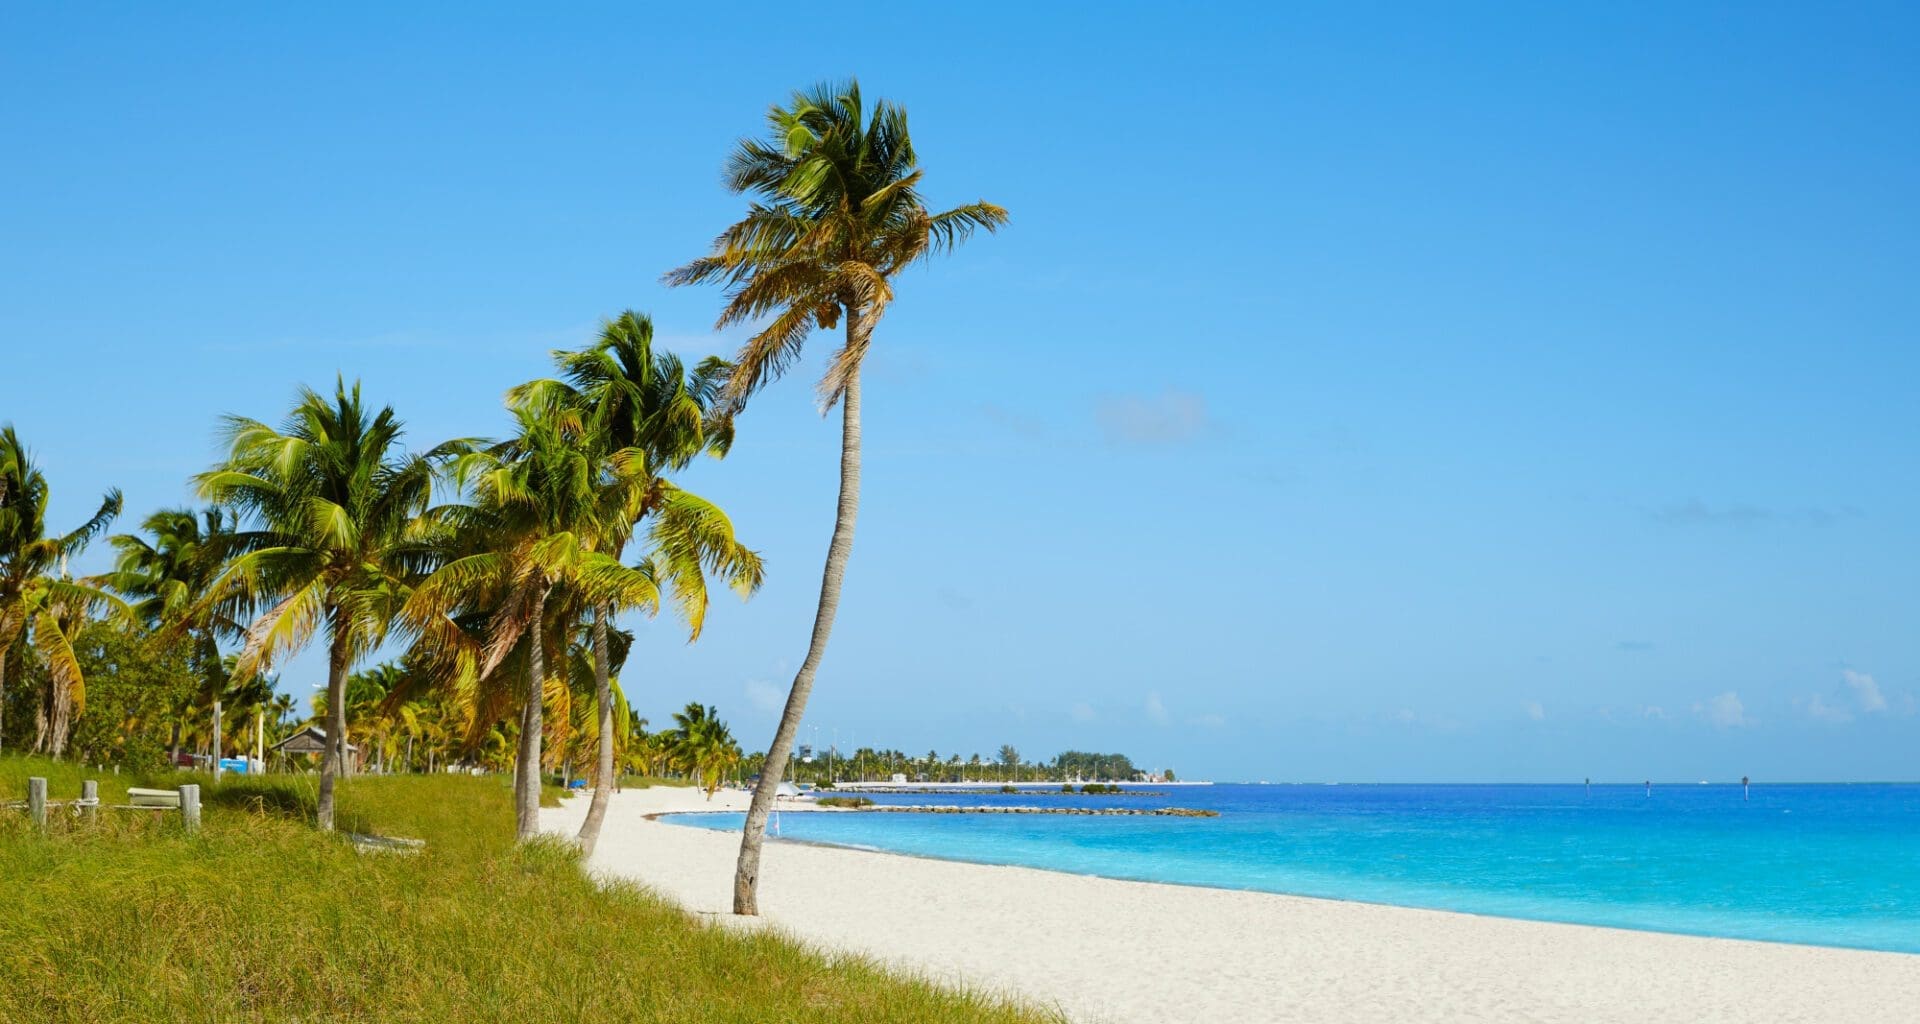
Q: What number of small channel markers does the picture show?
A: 3